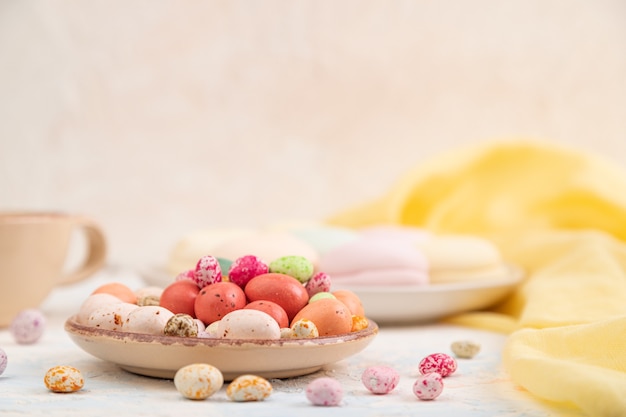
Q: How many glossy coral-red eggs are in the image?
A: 4